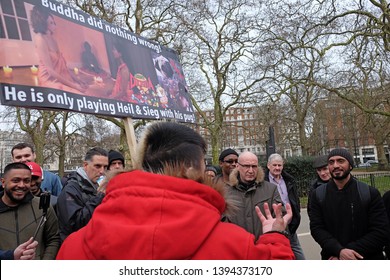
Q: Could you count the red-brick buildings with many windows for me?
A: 2